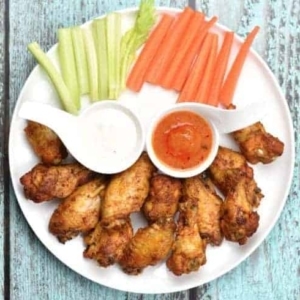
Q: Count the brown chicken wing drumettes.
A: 12